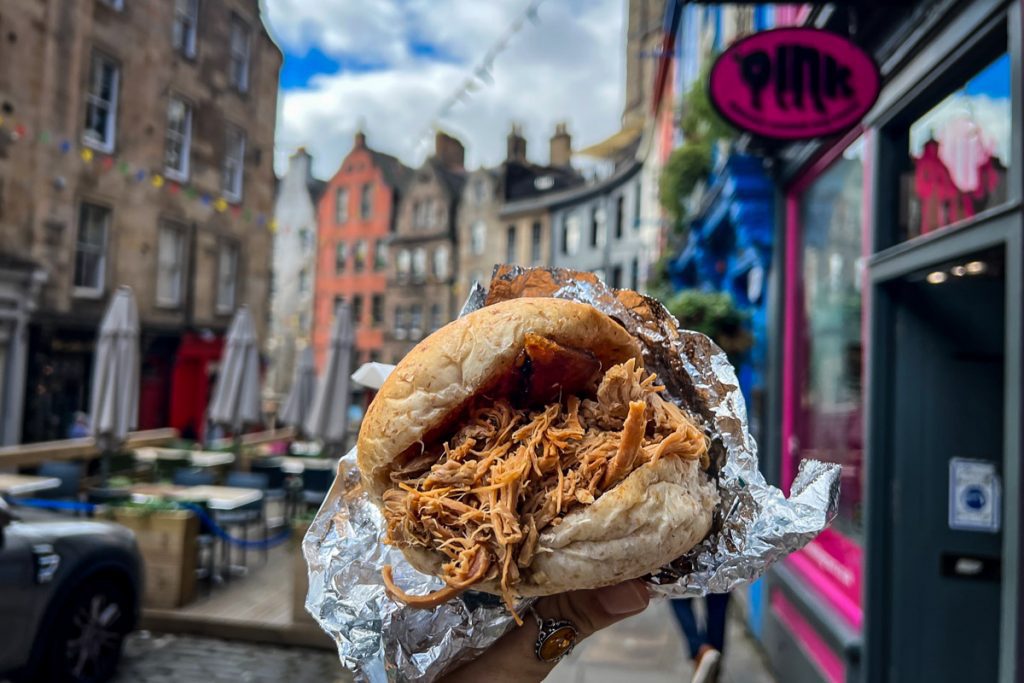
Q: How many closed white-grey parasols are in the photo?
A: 4